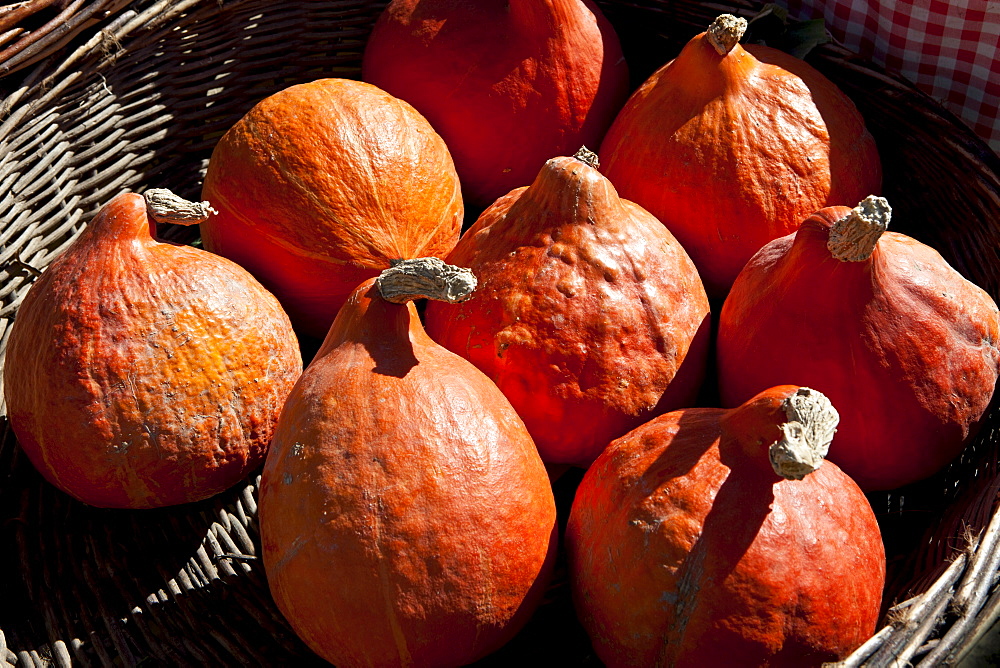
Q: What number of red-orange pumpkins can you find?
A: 8